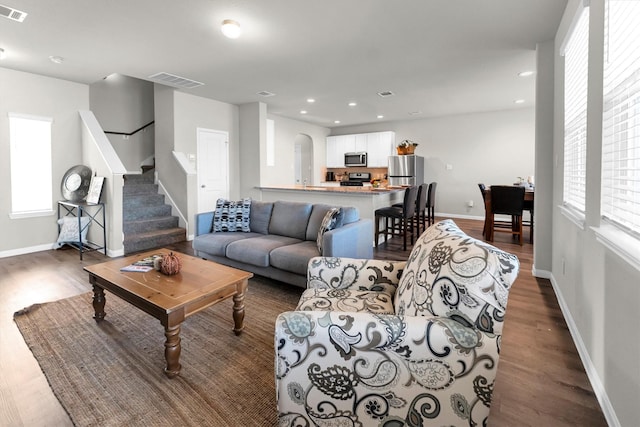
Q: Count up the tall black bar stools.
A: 3